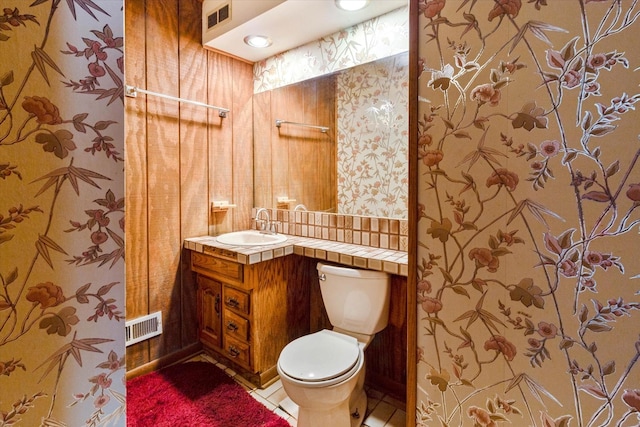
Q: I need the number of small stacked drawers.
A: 3